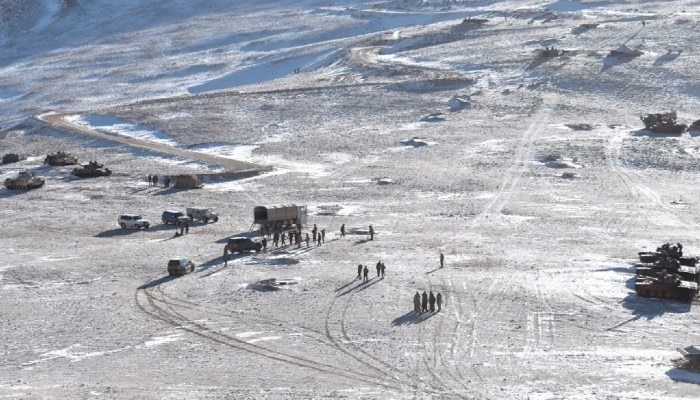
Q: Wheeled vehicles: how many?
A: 6